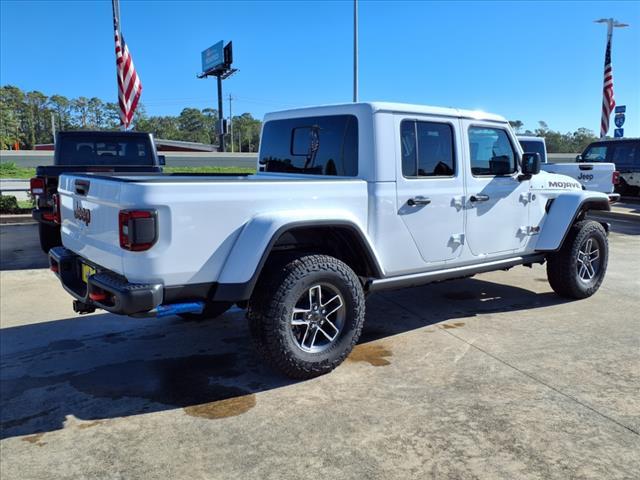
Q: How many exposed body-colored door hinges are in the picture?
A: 4